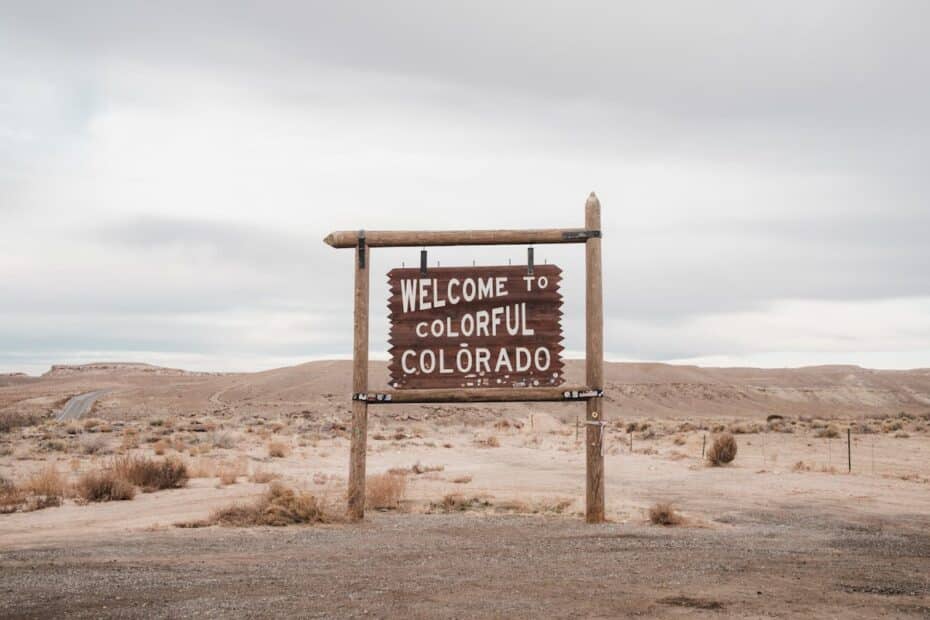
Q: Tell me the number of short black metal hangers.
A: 2